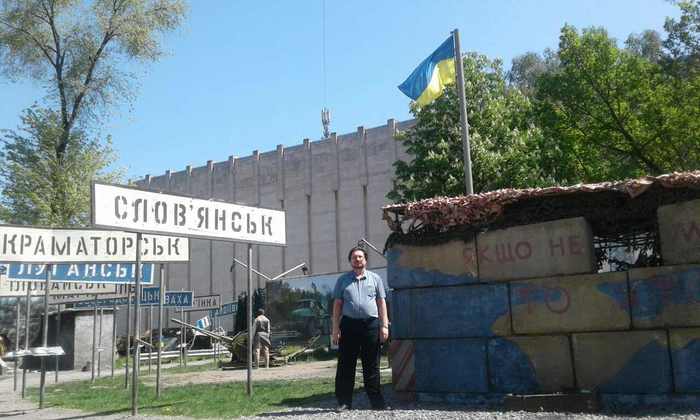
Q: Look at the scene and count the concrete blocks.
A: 10